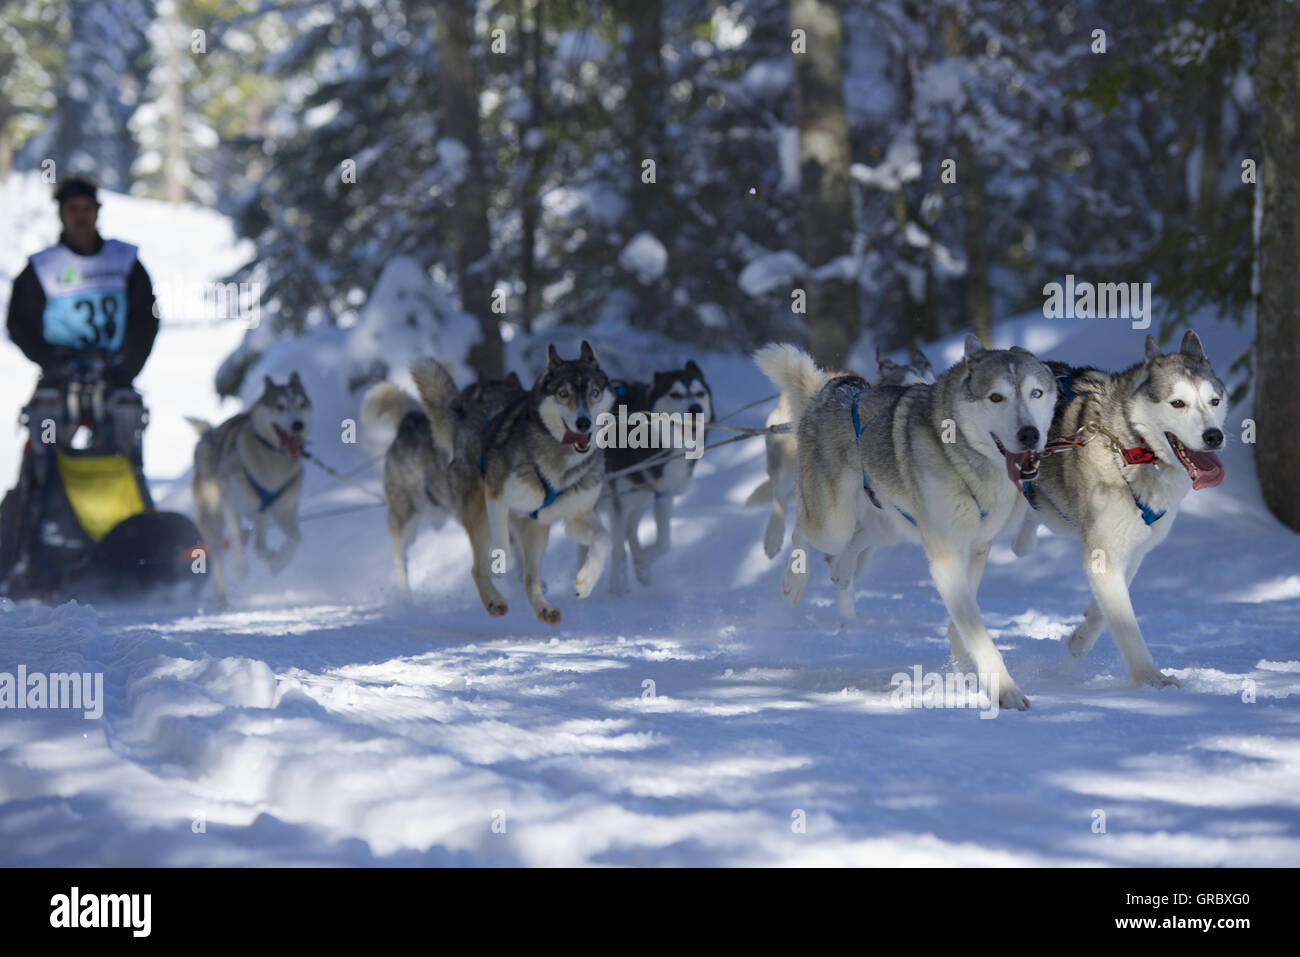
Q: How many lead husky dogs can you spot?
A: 2